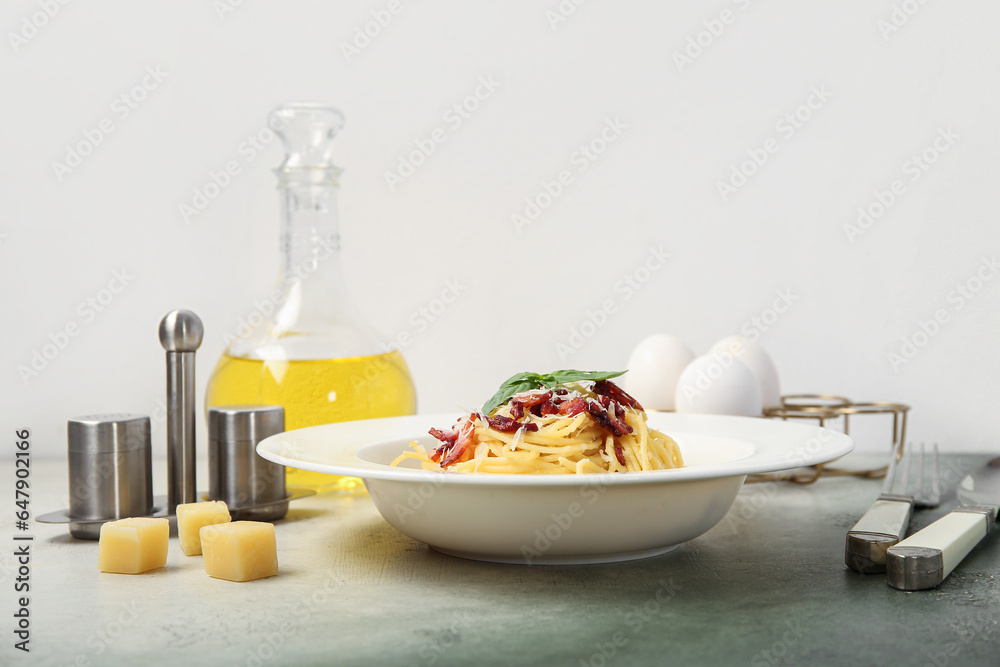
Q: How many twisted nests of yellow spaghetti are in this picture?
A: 1